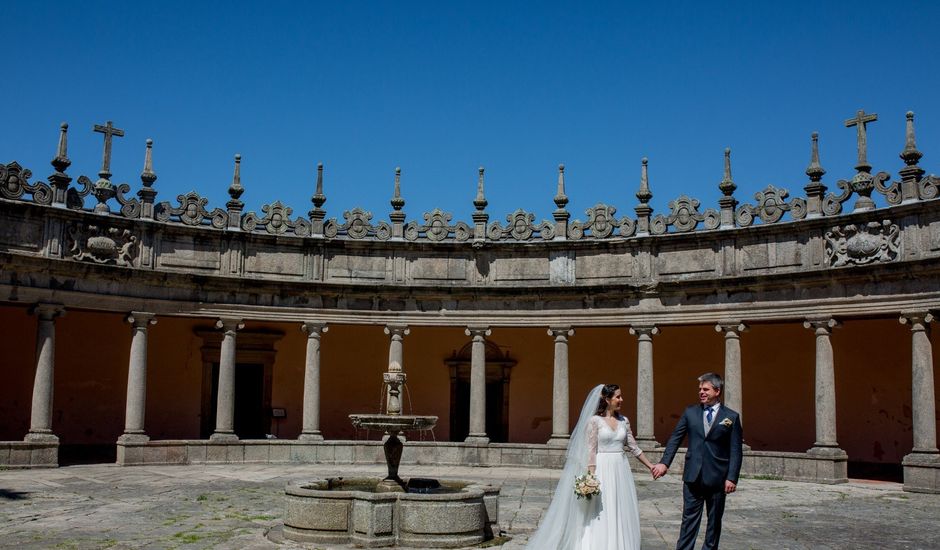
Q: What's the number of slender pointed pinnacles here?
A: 11